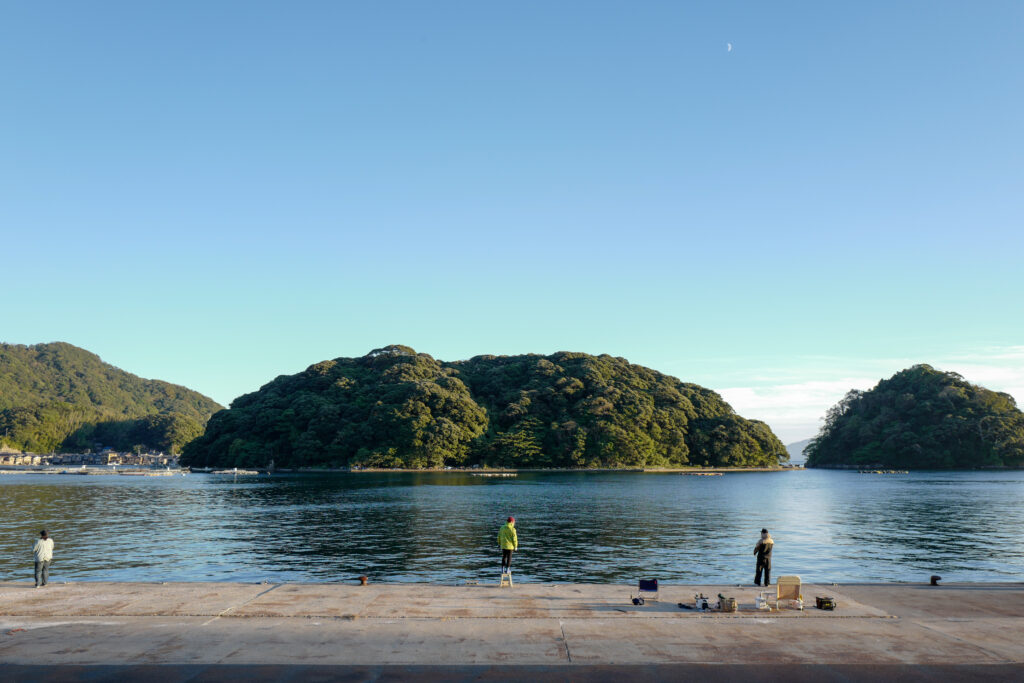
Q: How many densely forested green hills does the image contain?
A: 3